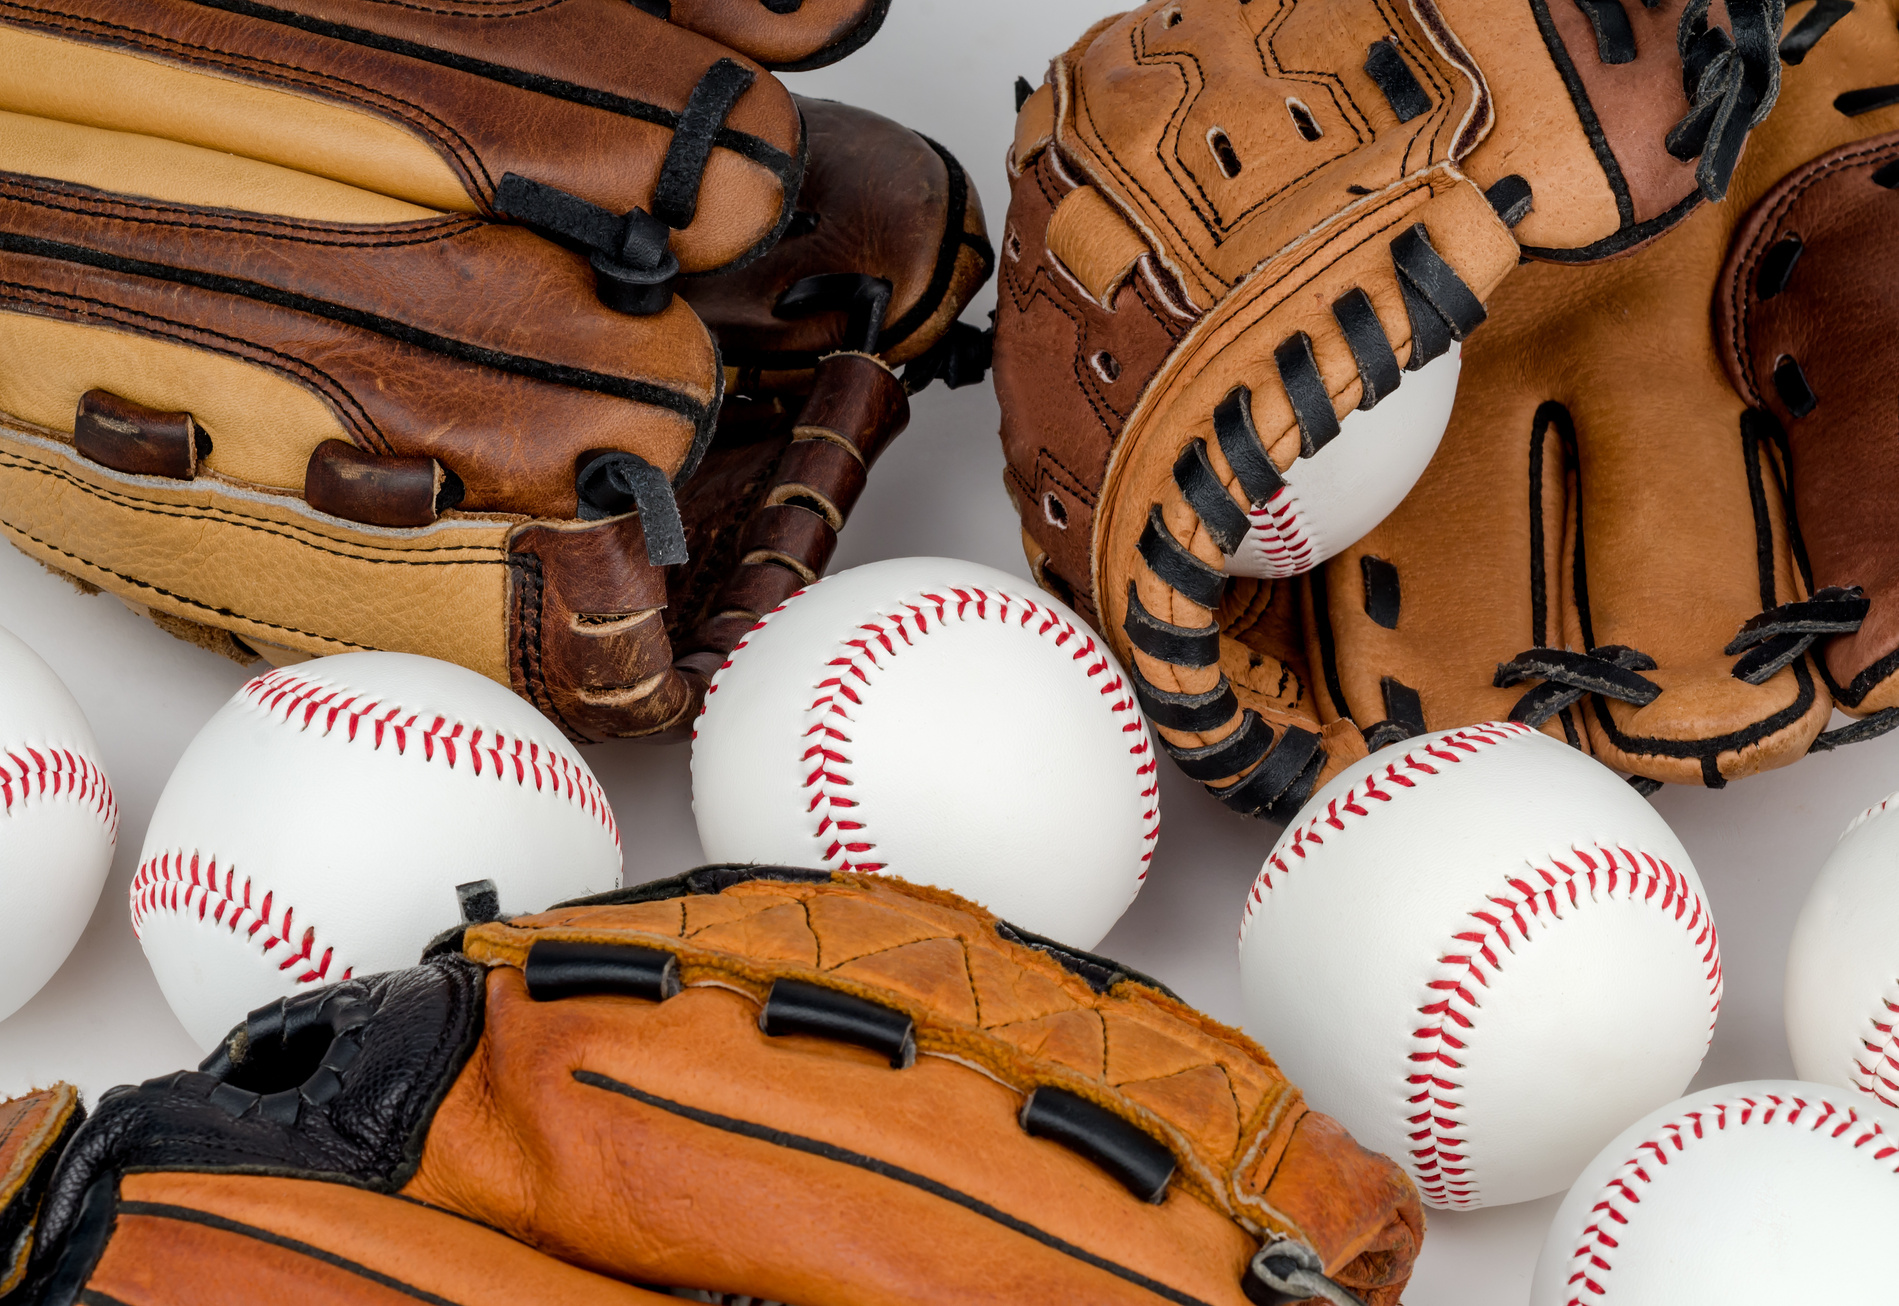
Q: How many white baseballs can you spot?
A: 7